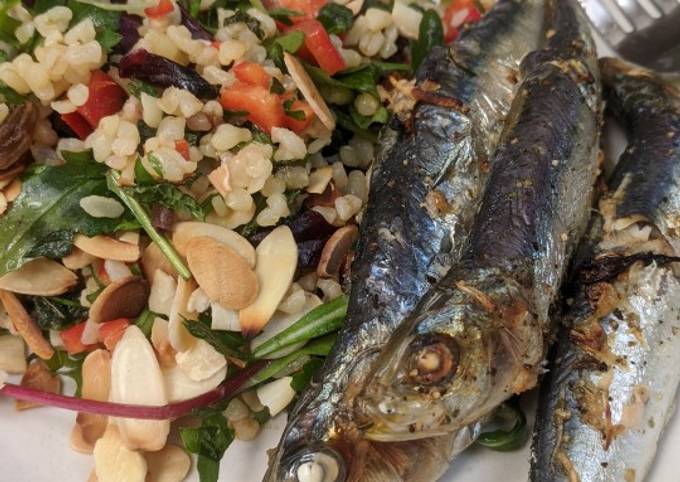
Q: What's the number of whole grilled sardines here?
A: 3